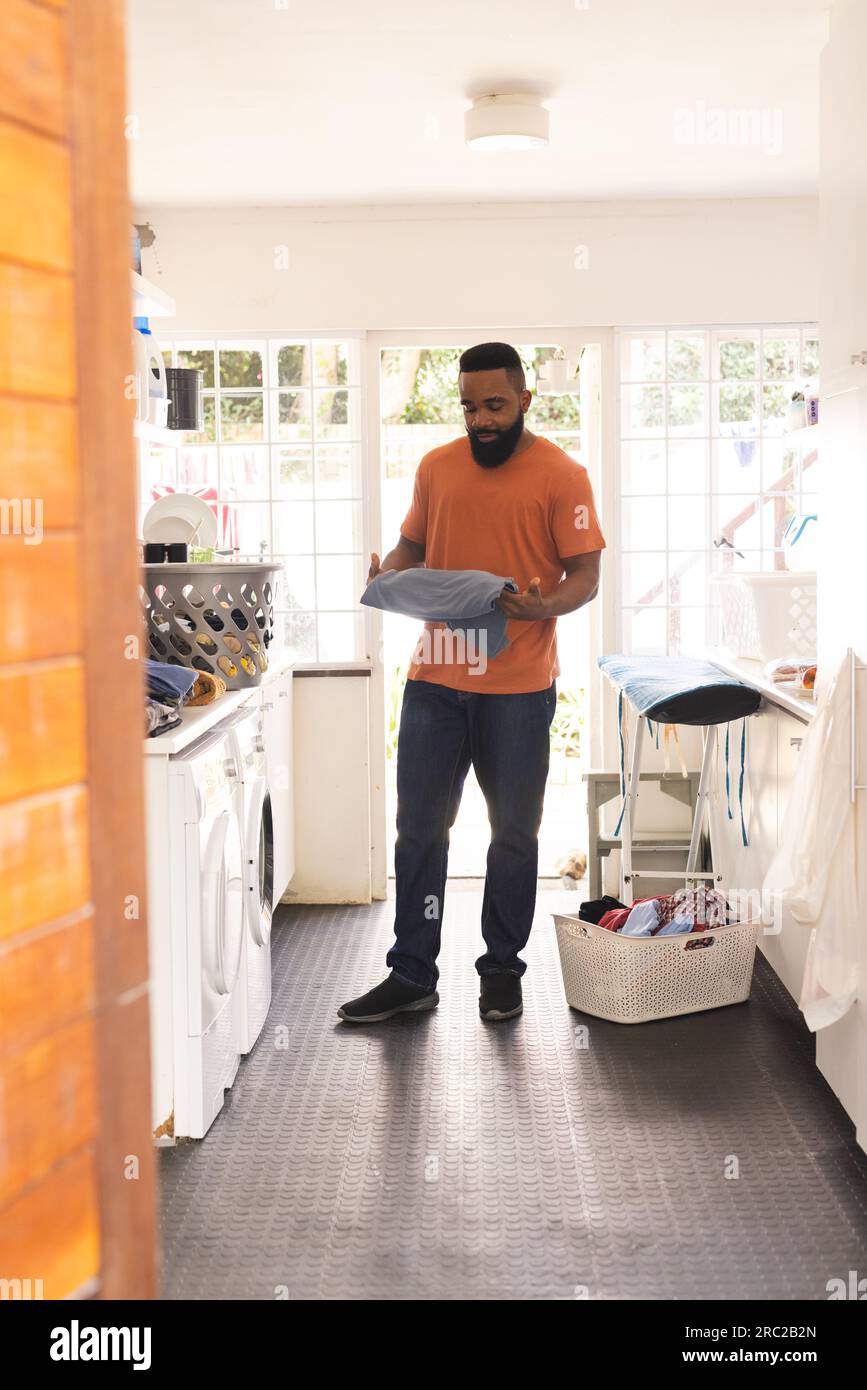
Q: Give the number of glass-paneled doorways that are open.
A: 1